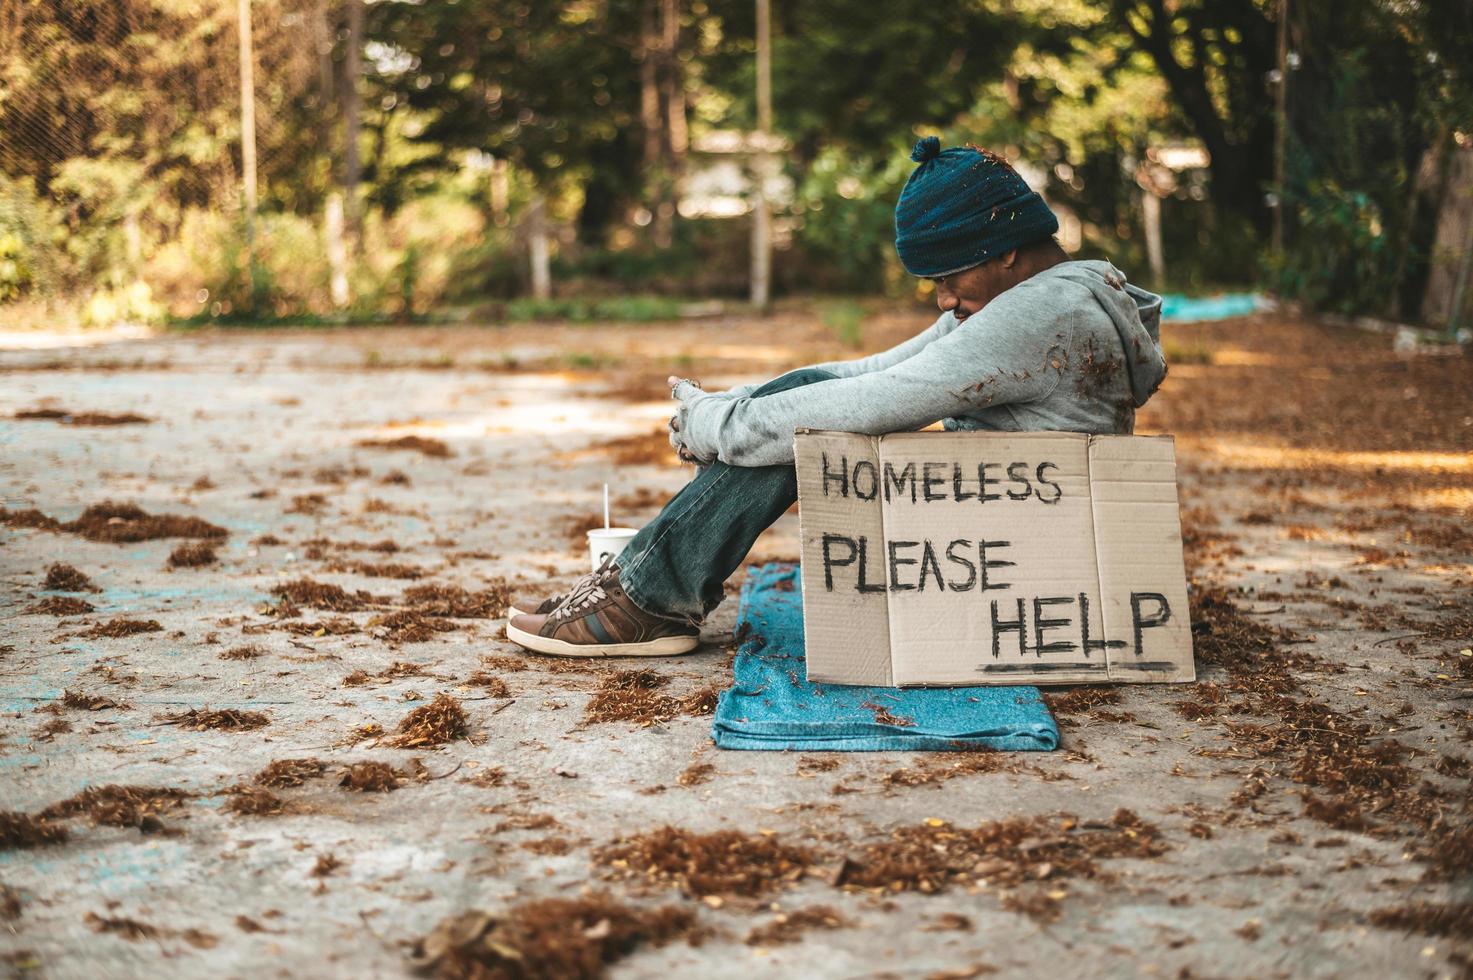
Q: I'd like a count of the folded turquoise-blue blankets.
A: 1